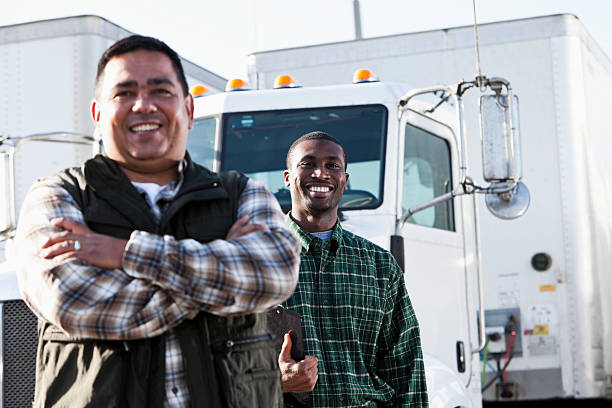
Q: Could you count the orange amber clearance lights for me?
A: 4